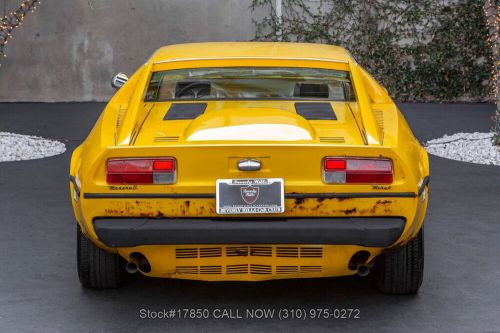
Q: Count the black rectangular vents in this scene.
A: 2